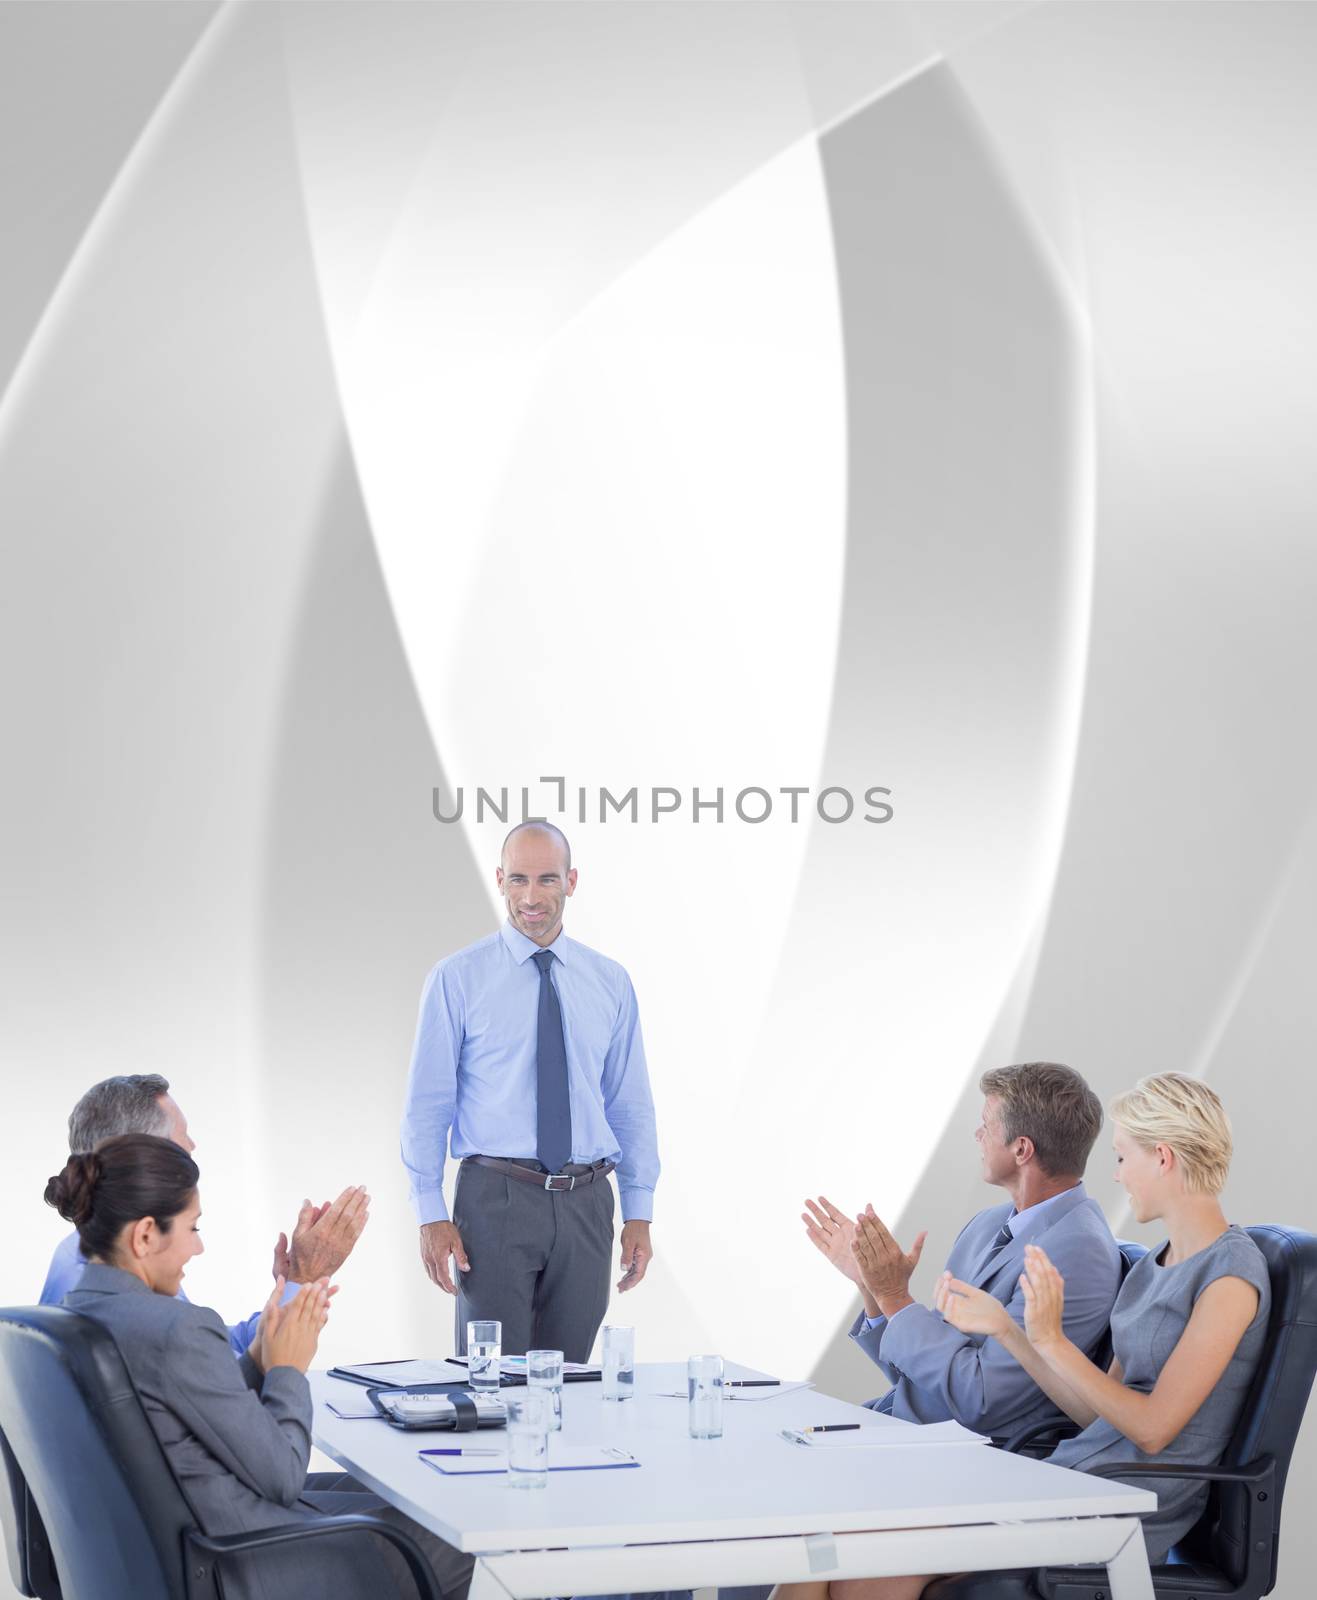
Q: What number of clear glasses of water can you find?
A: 5